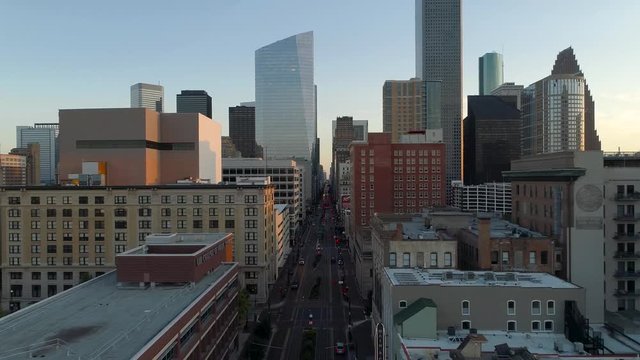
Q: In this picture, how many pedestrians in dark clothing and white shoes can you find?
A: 0